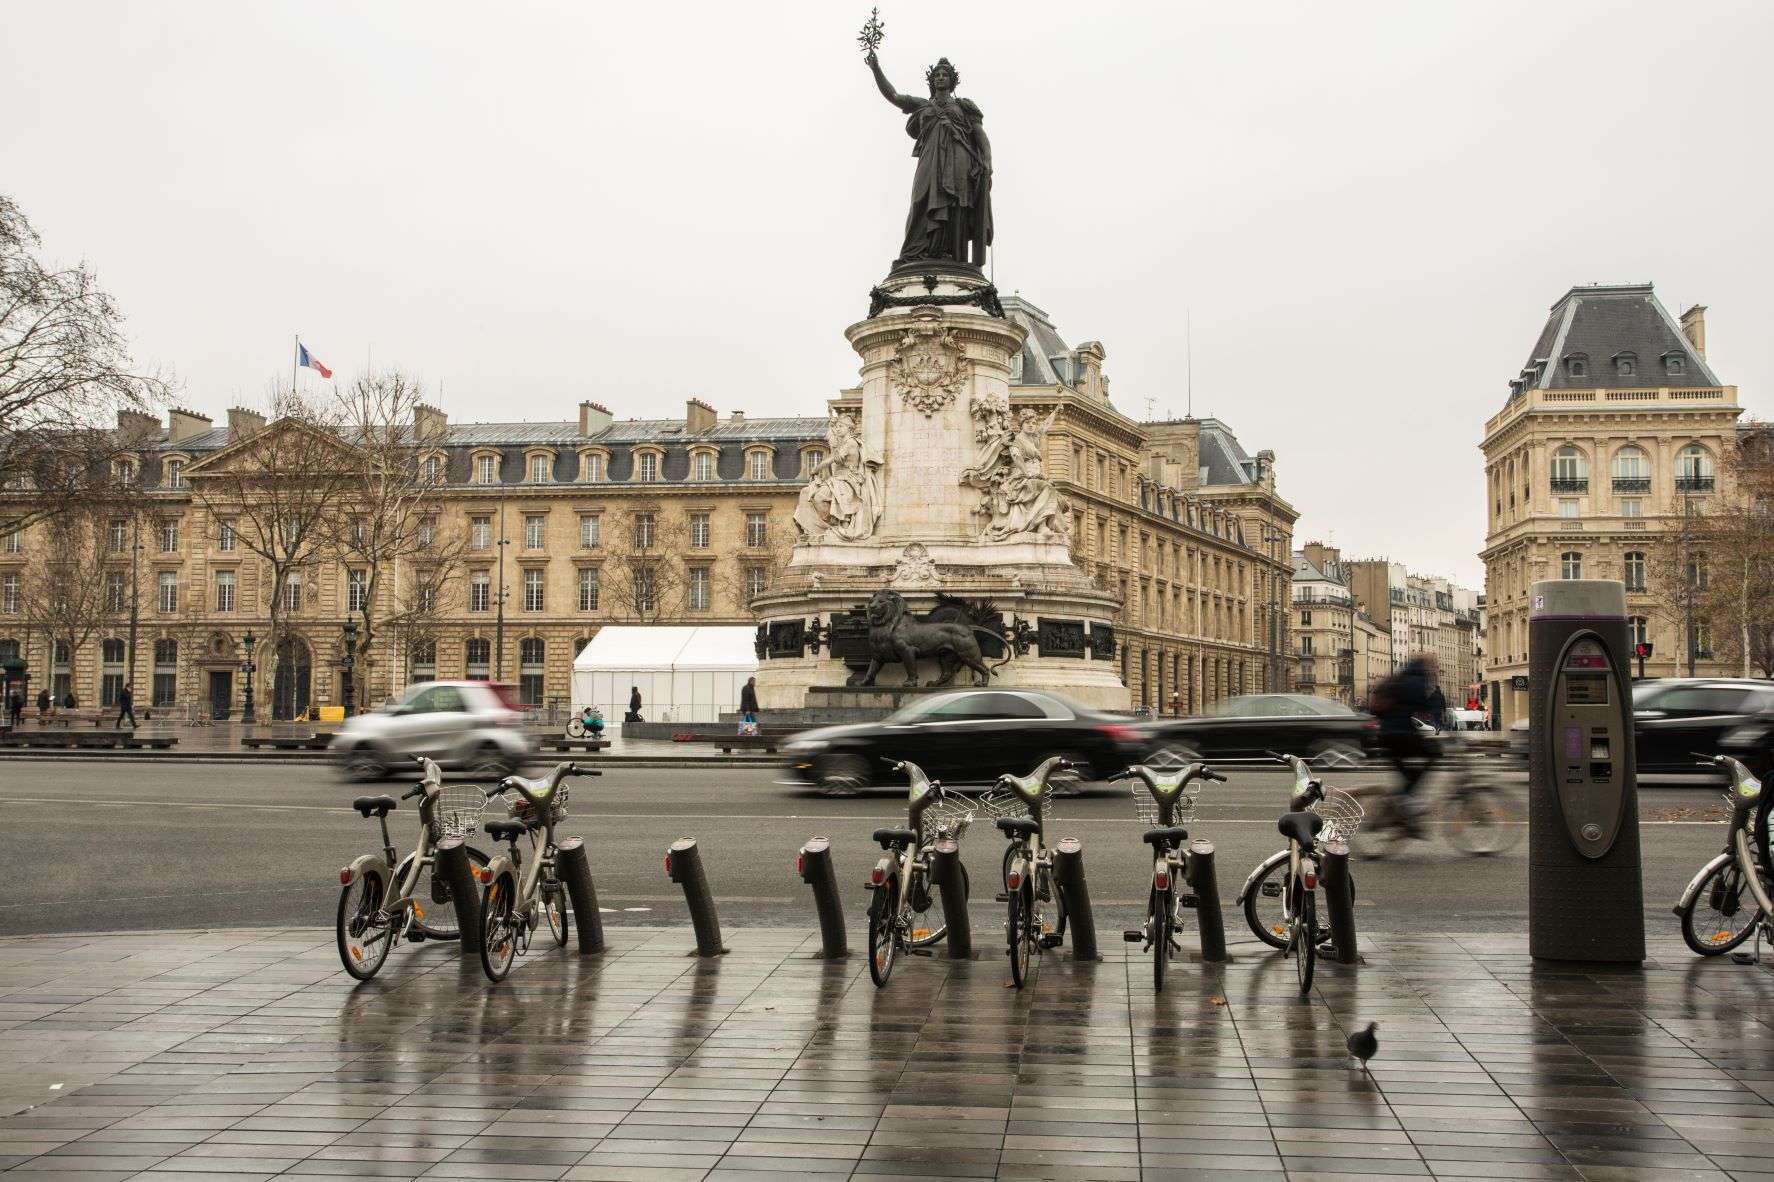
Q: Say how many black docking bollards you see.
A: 8